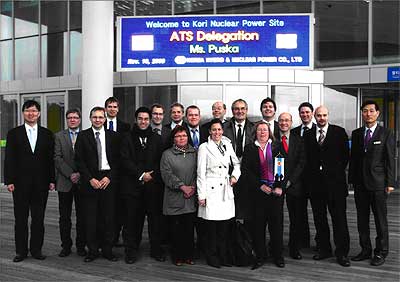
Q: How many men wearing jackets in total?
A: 15